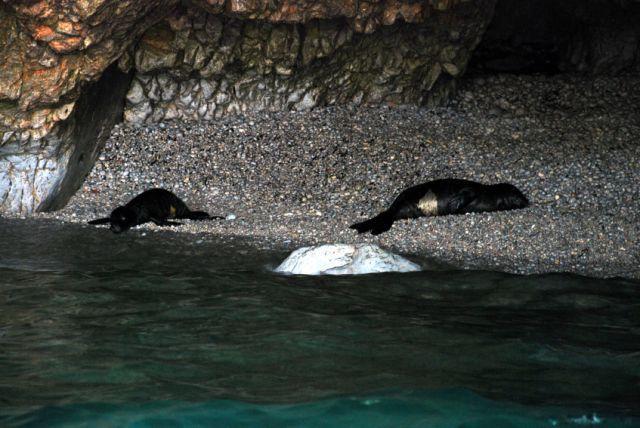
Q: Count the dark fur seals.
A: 2